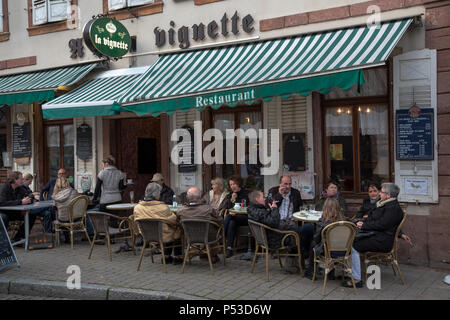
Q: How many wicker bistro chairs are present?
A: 7